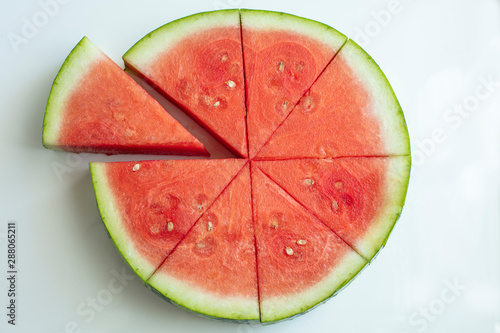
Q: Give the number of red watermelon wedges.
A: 8